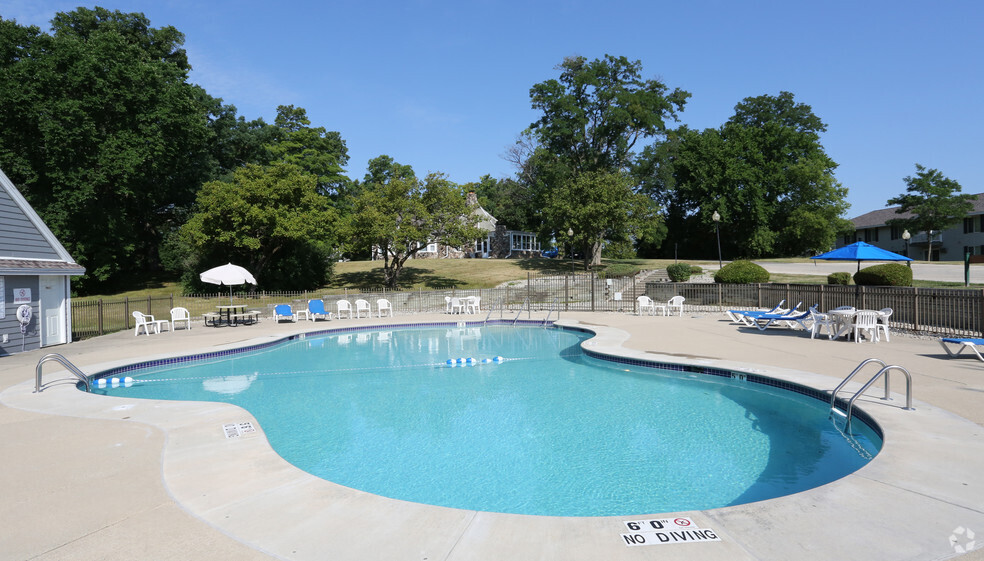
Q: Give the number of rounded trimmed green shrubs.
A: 4